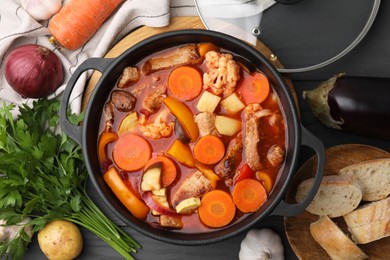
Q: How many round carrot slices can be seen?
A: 7